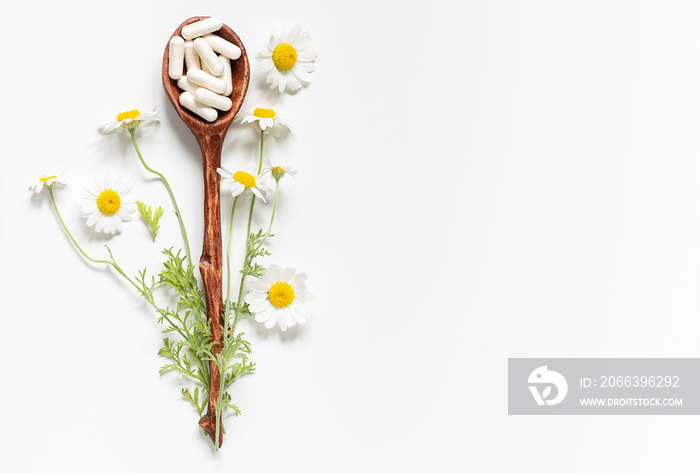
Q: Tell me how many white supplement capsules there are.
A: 11